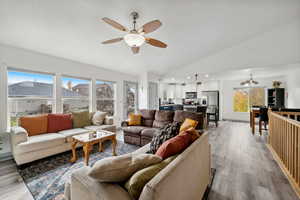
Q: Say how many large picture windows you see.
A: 3